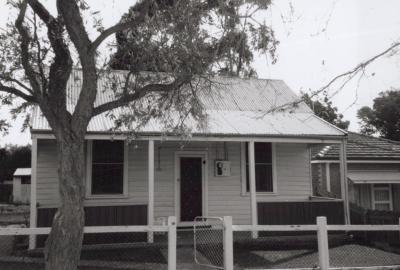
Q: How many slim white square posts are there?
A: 4